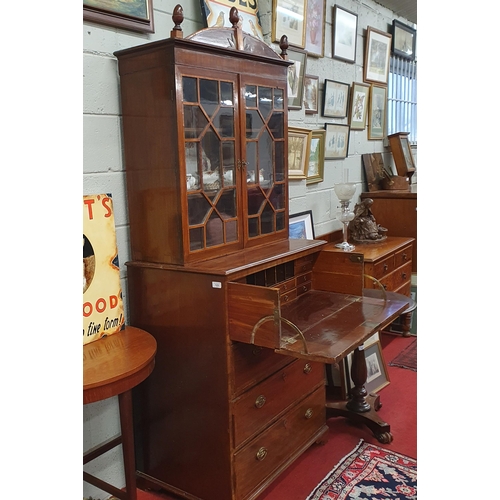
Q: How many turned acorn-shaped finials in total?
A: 3